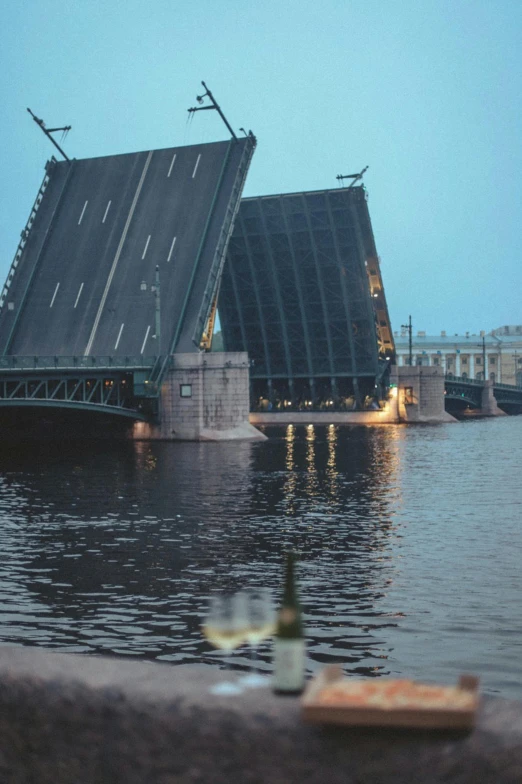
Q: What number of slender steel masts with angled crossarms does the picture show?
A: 3